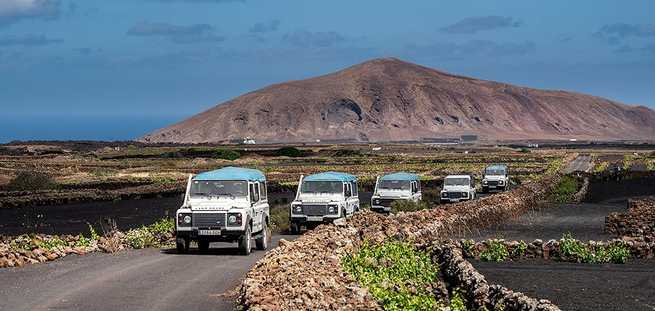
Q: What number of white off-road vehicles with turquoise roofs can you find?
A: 4